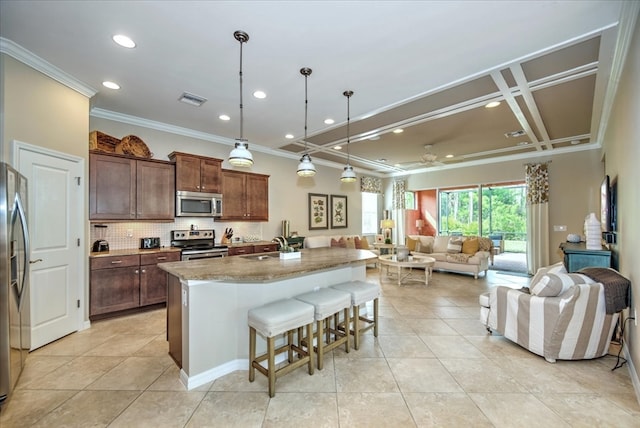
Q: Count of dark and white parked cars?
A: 0